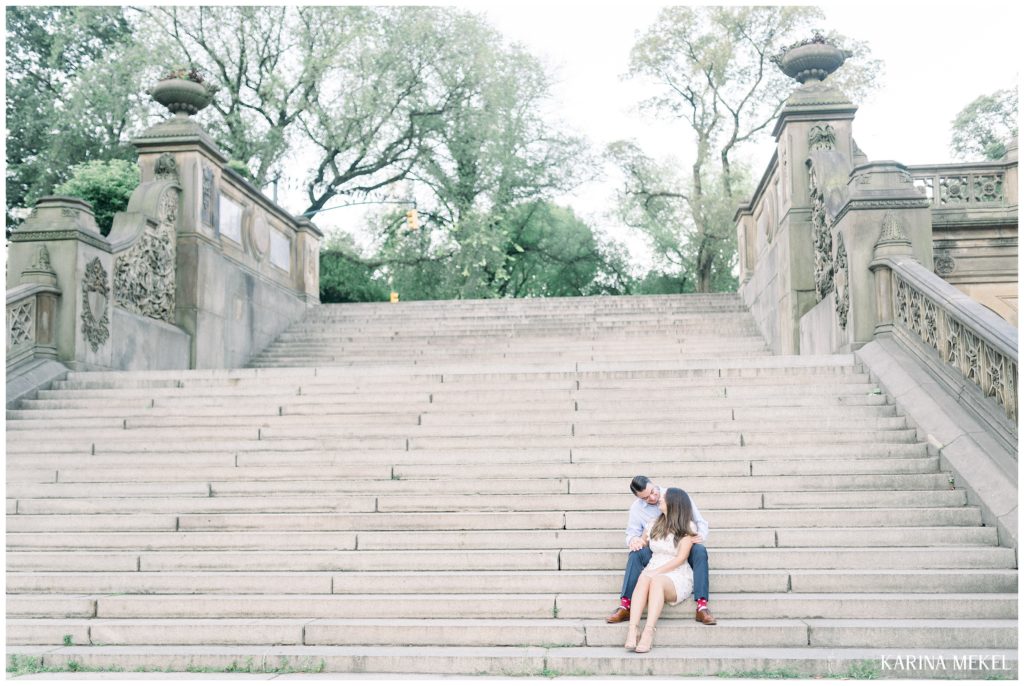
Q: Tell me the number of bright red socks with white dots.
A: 2